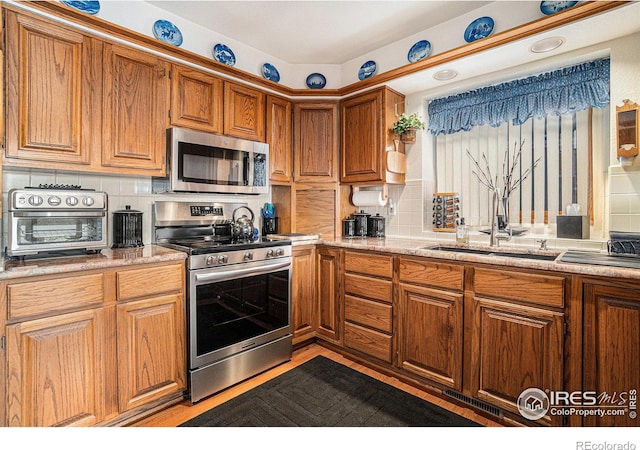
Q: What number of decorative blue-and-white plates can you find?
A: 9